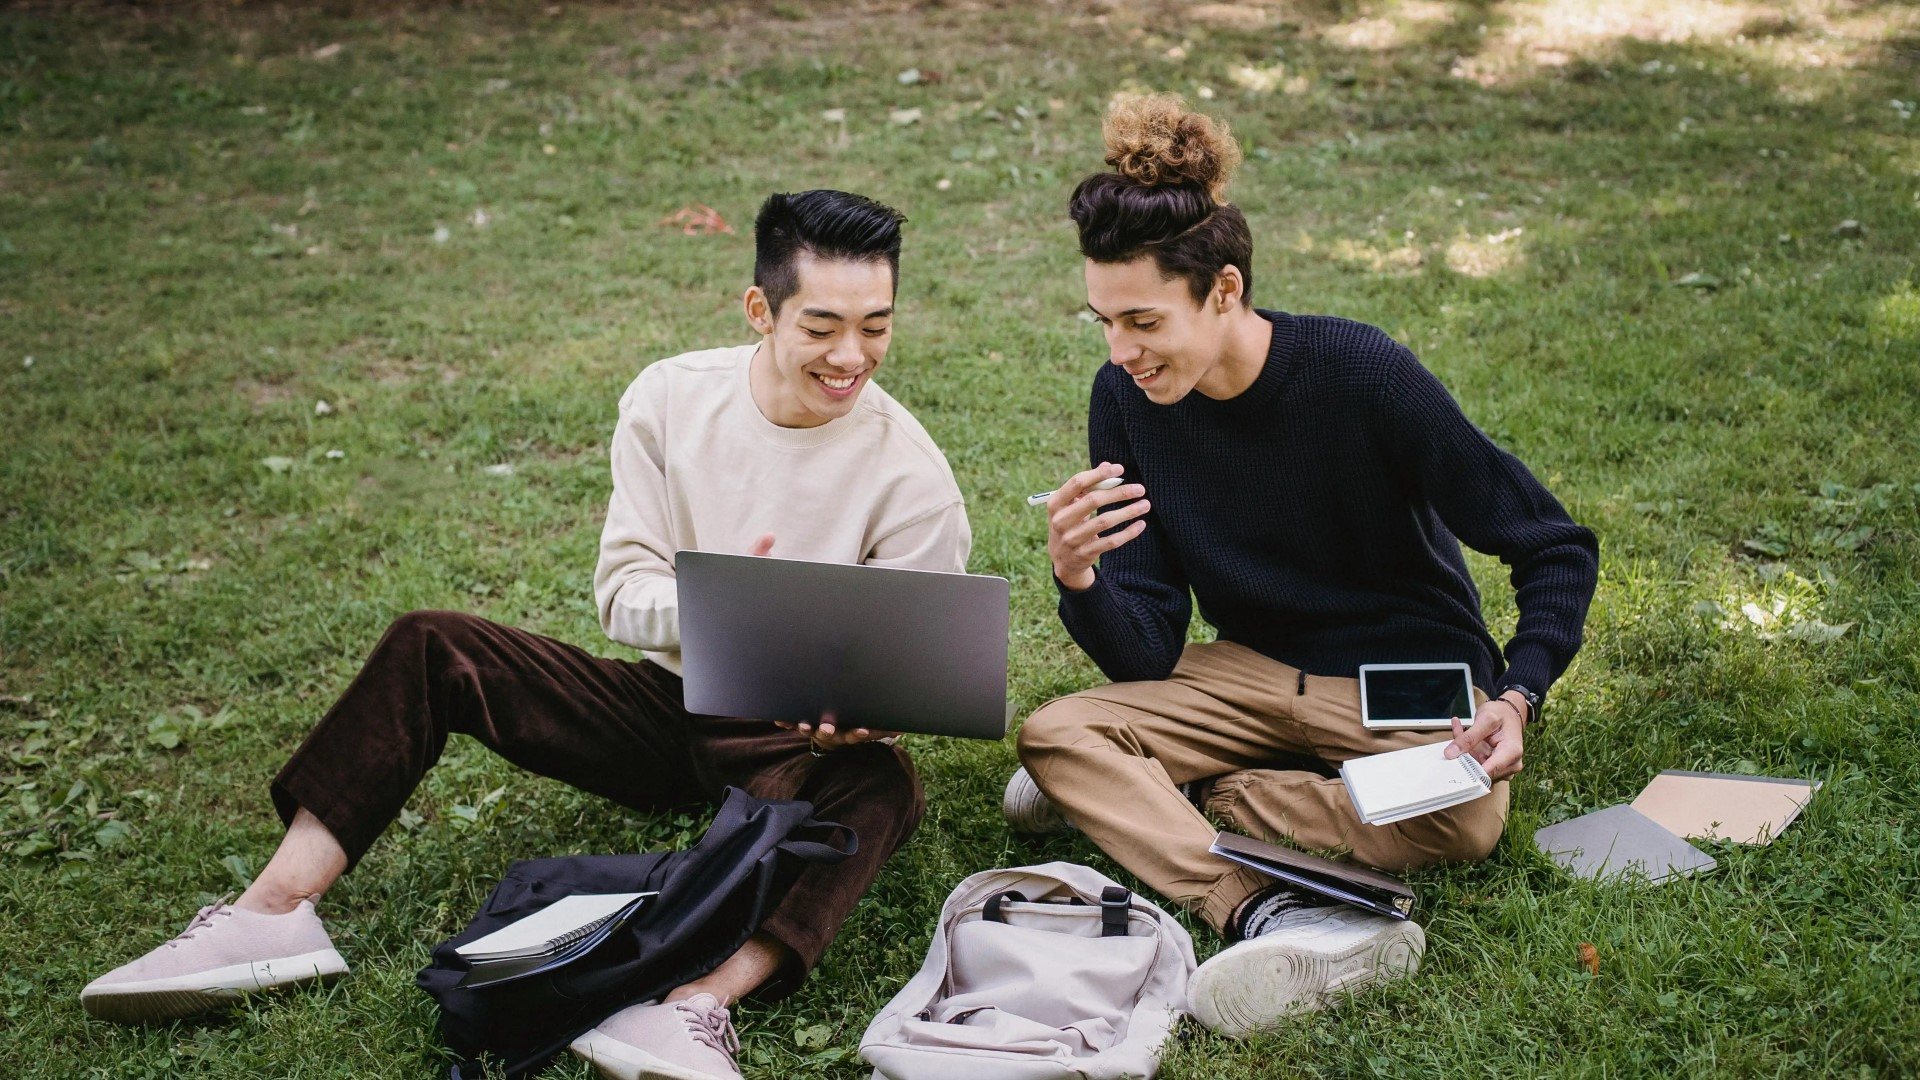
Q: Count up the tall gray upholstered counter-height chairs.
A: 0